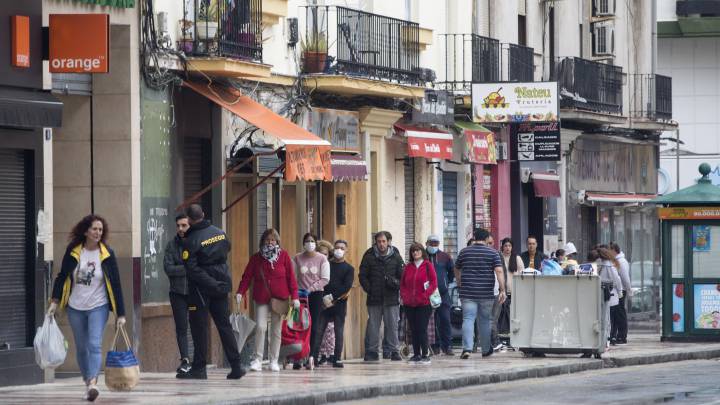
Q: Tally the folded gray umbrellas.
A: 1